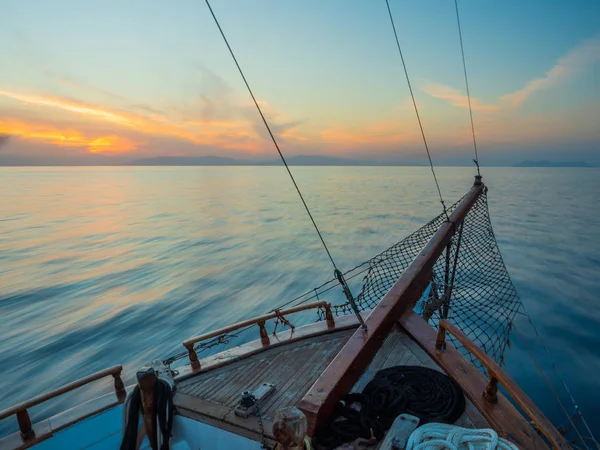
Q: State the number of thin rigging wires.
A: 3